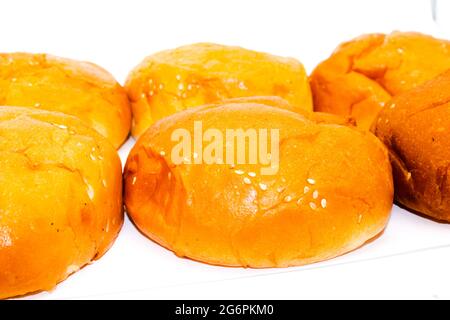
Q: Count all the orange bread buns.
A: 6